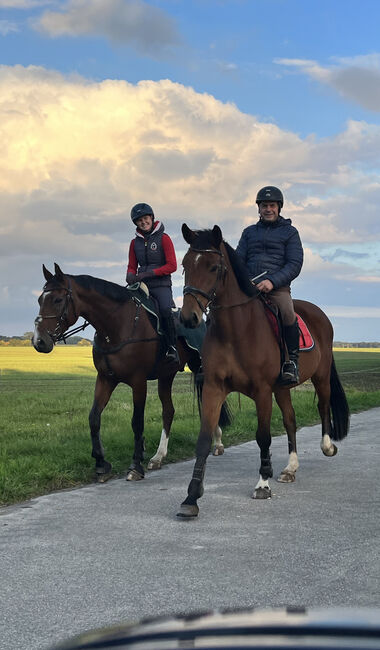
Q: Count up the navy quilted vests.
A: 1